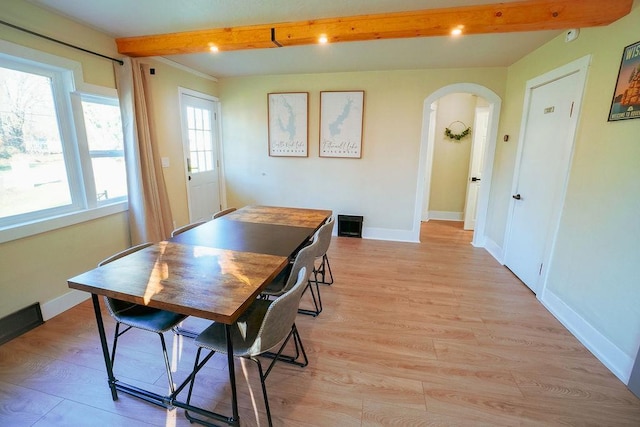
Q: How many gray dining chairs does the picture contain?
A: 6